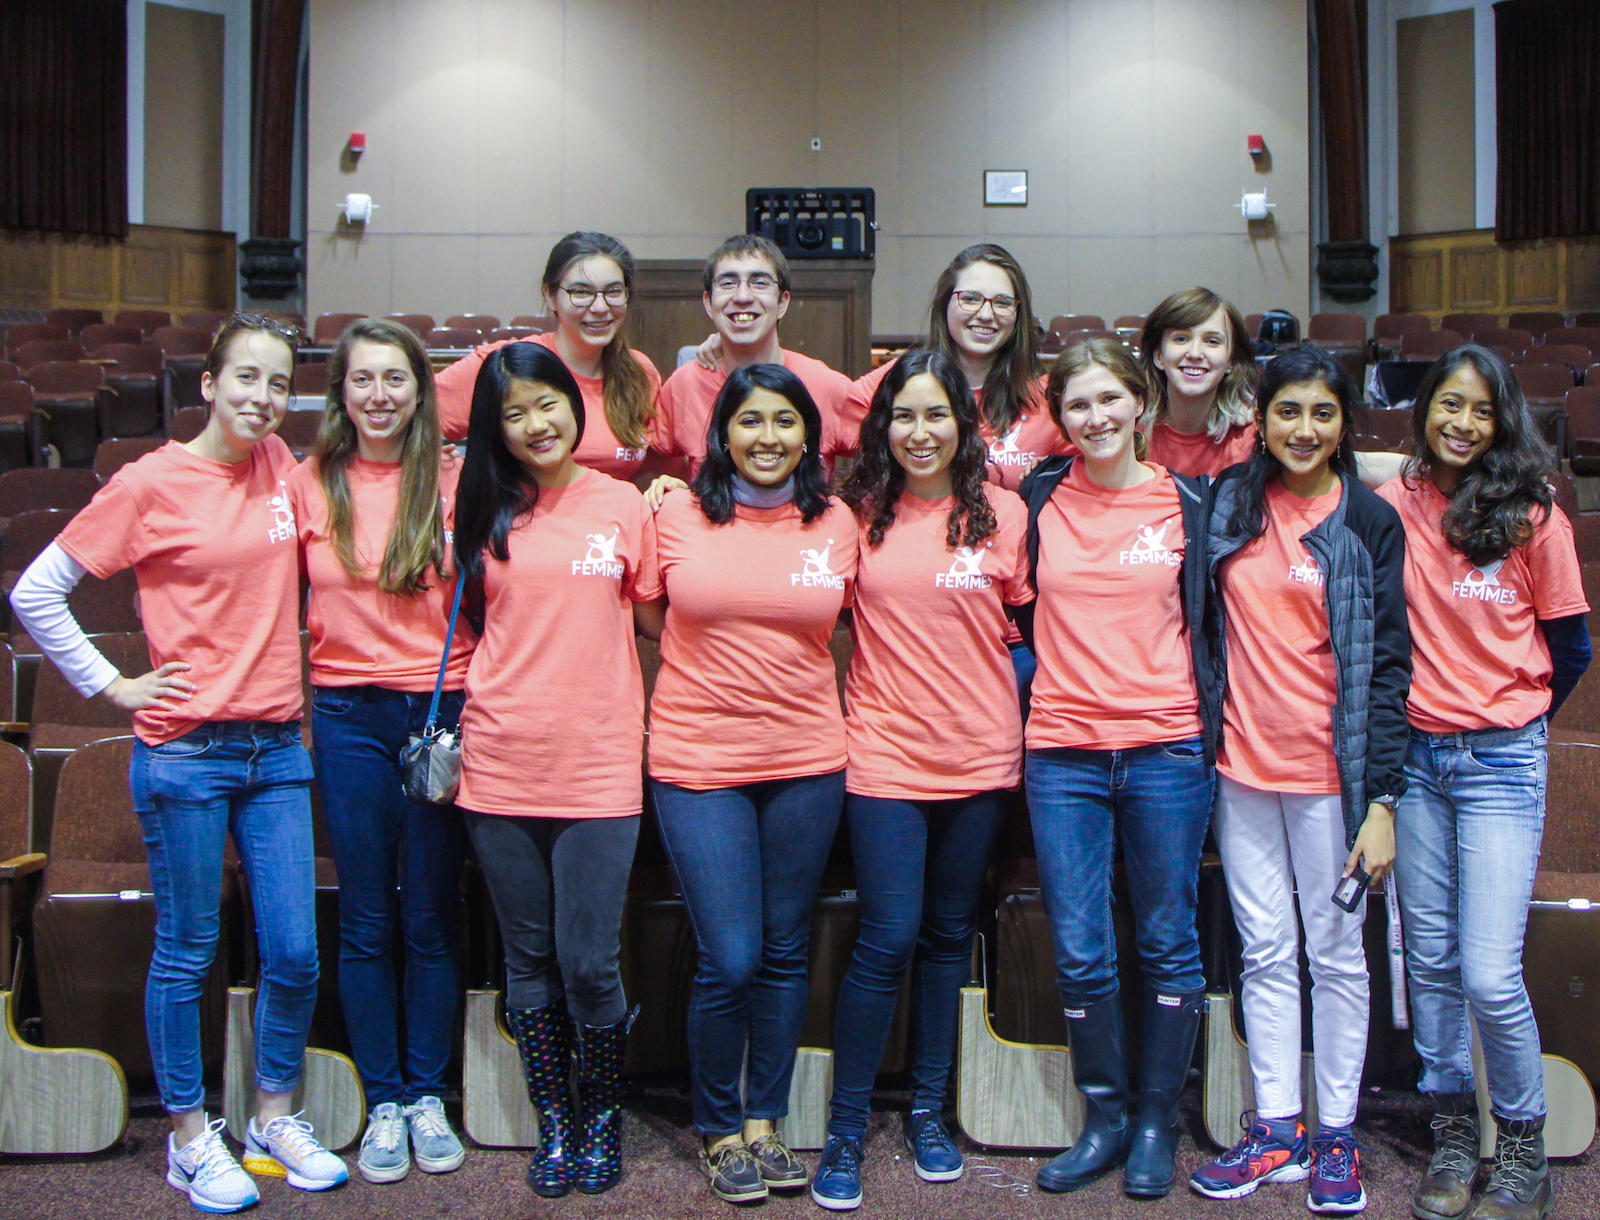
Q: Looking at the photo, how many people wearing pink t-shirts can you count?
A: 12